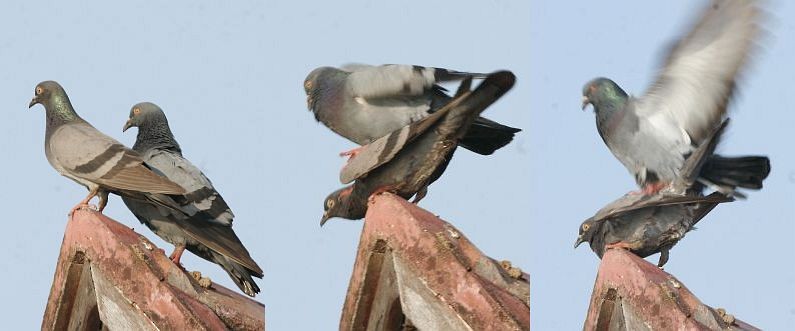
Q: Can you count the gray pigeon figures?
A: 6